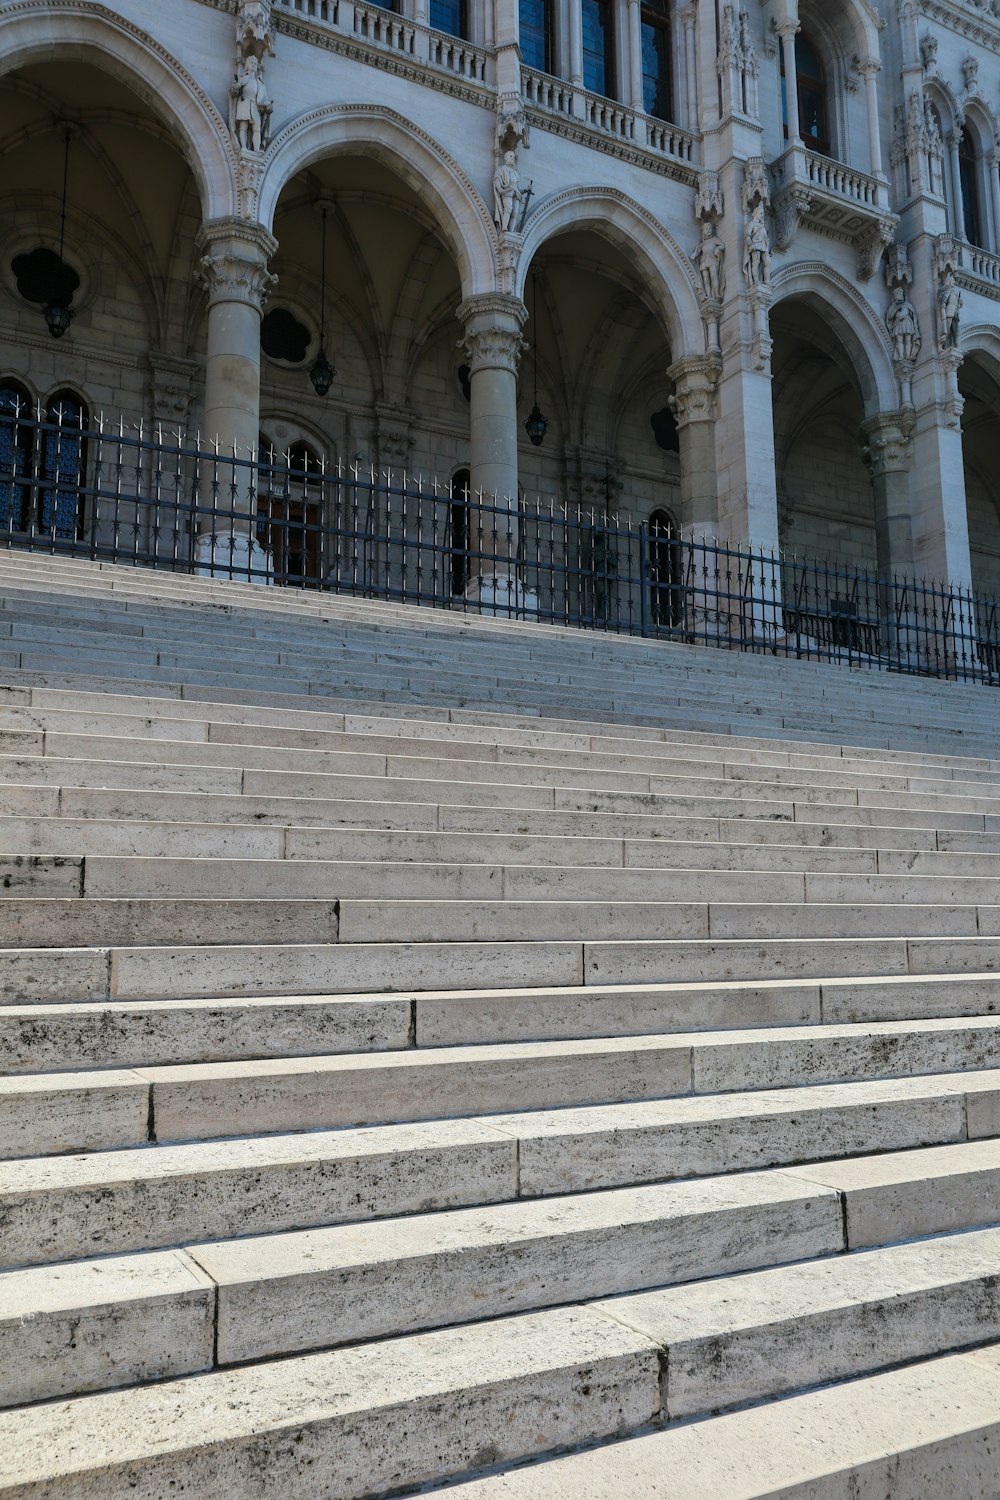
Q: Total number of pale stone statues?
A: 6